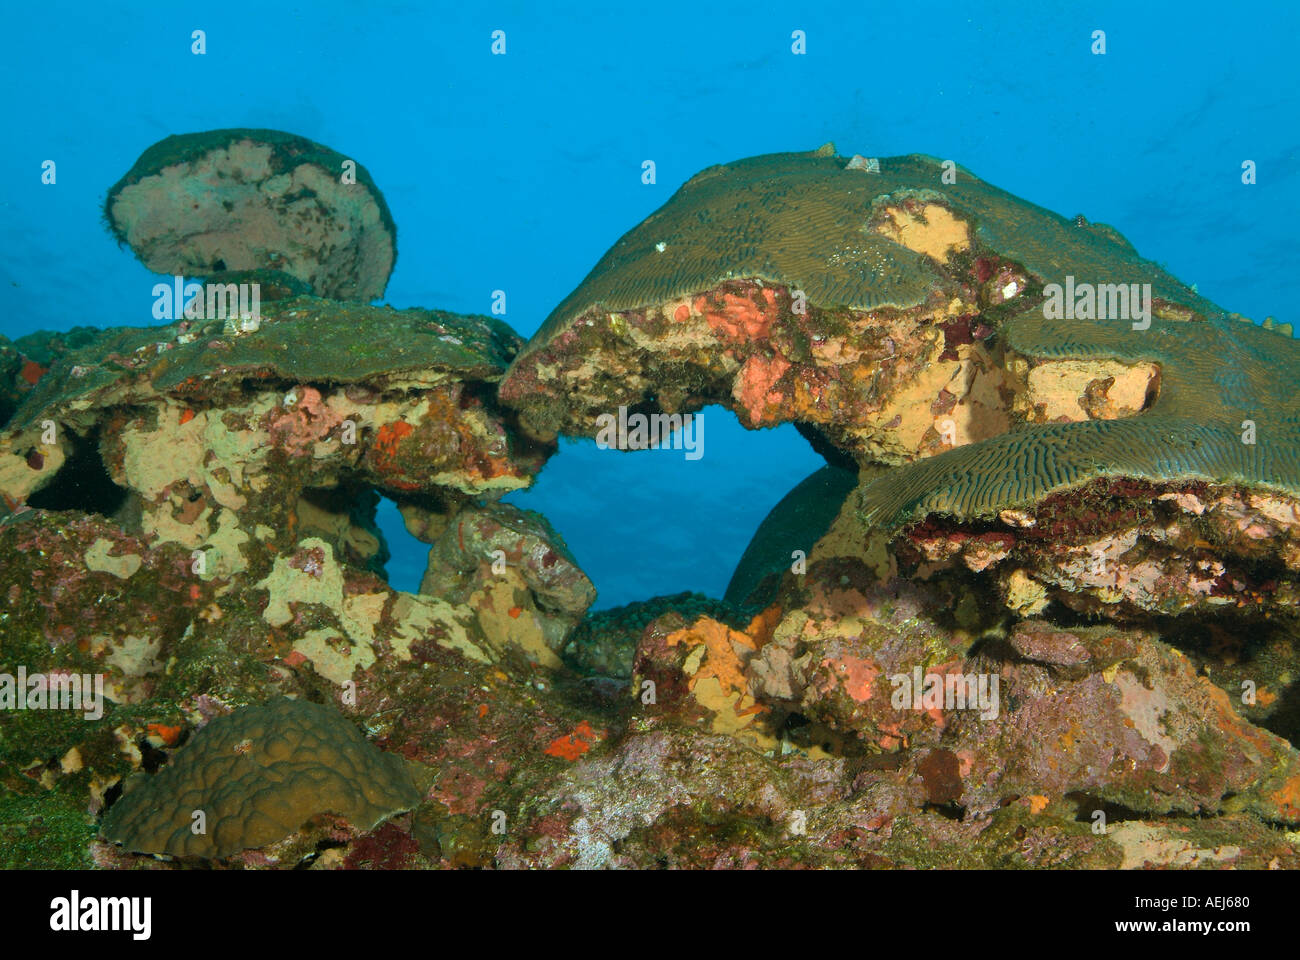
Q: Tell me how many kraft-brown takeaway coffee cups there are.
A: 0